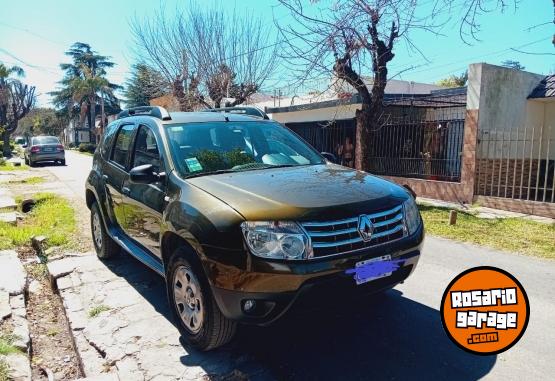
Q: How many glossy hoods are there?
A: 1